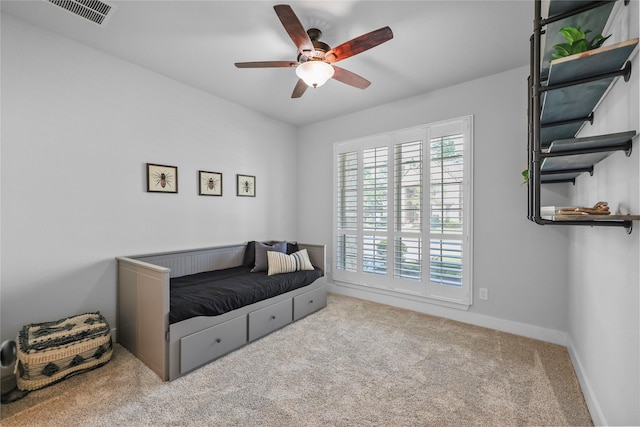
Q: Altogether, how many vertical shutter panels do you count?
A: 4